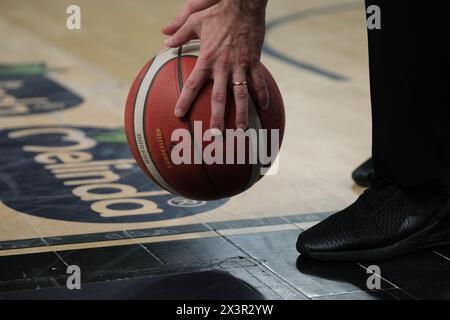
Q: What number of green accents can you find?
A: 2